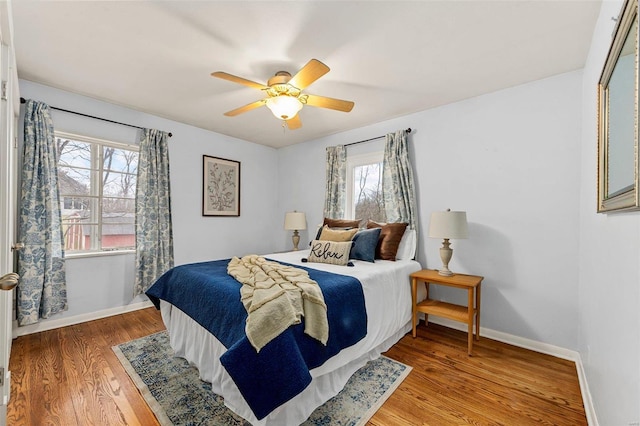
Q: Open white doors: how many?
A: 1